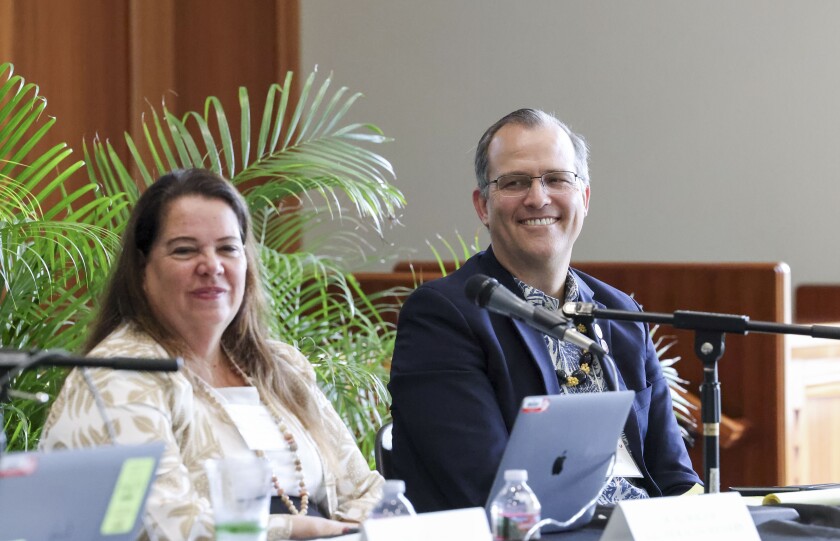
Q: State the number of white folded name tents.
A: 2